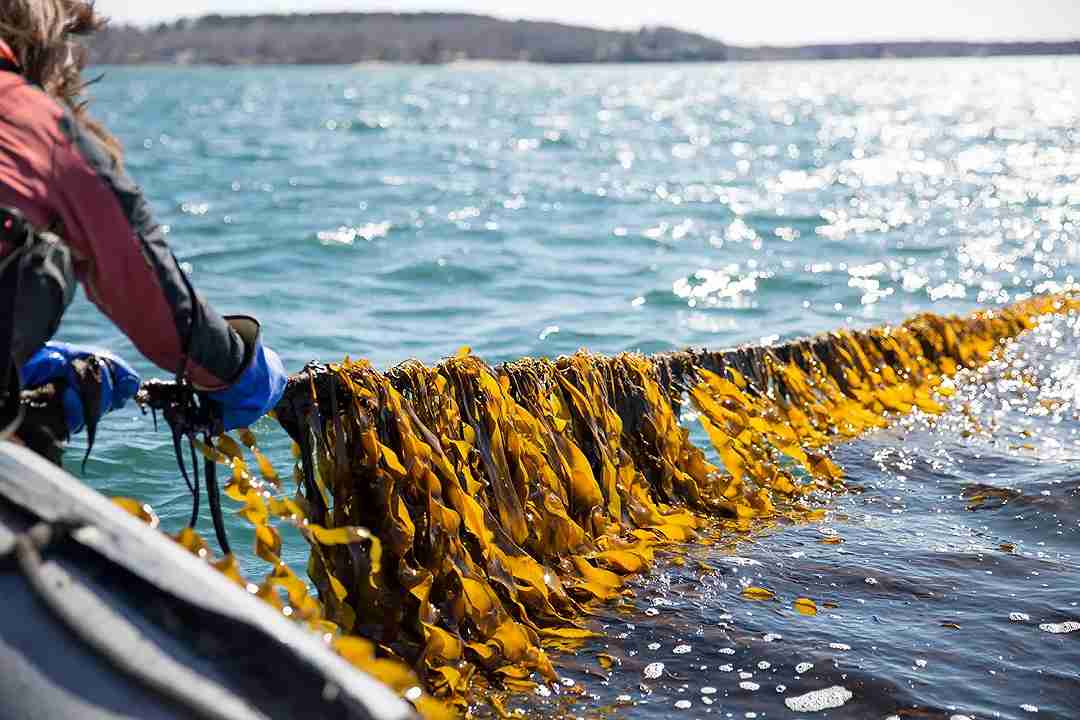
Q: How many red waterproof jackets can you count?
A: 1